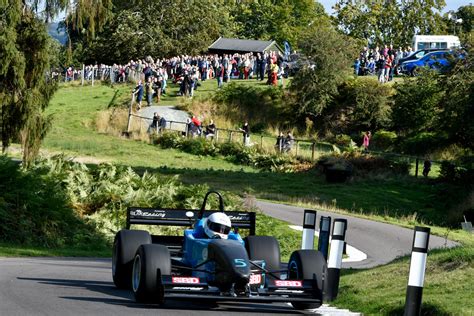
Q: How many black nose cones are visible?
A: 1